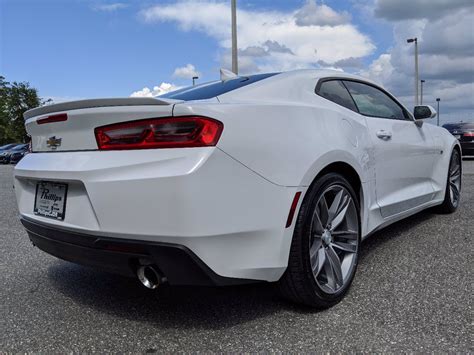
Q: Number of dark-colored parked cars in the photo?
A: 3